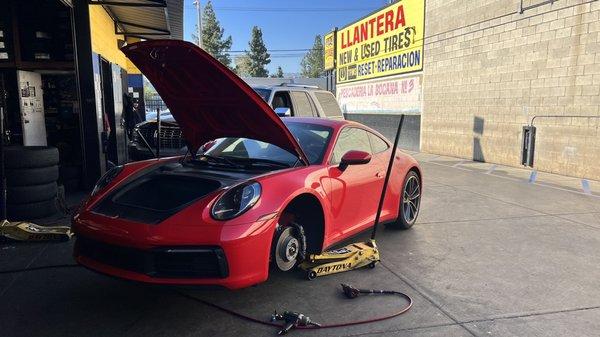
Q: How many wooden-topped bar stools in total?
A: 0